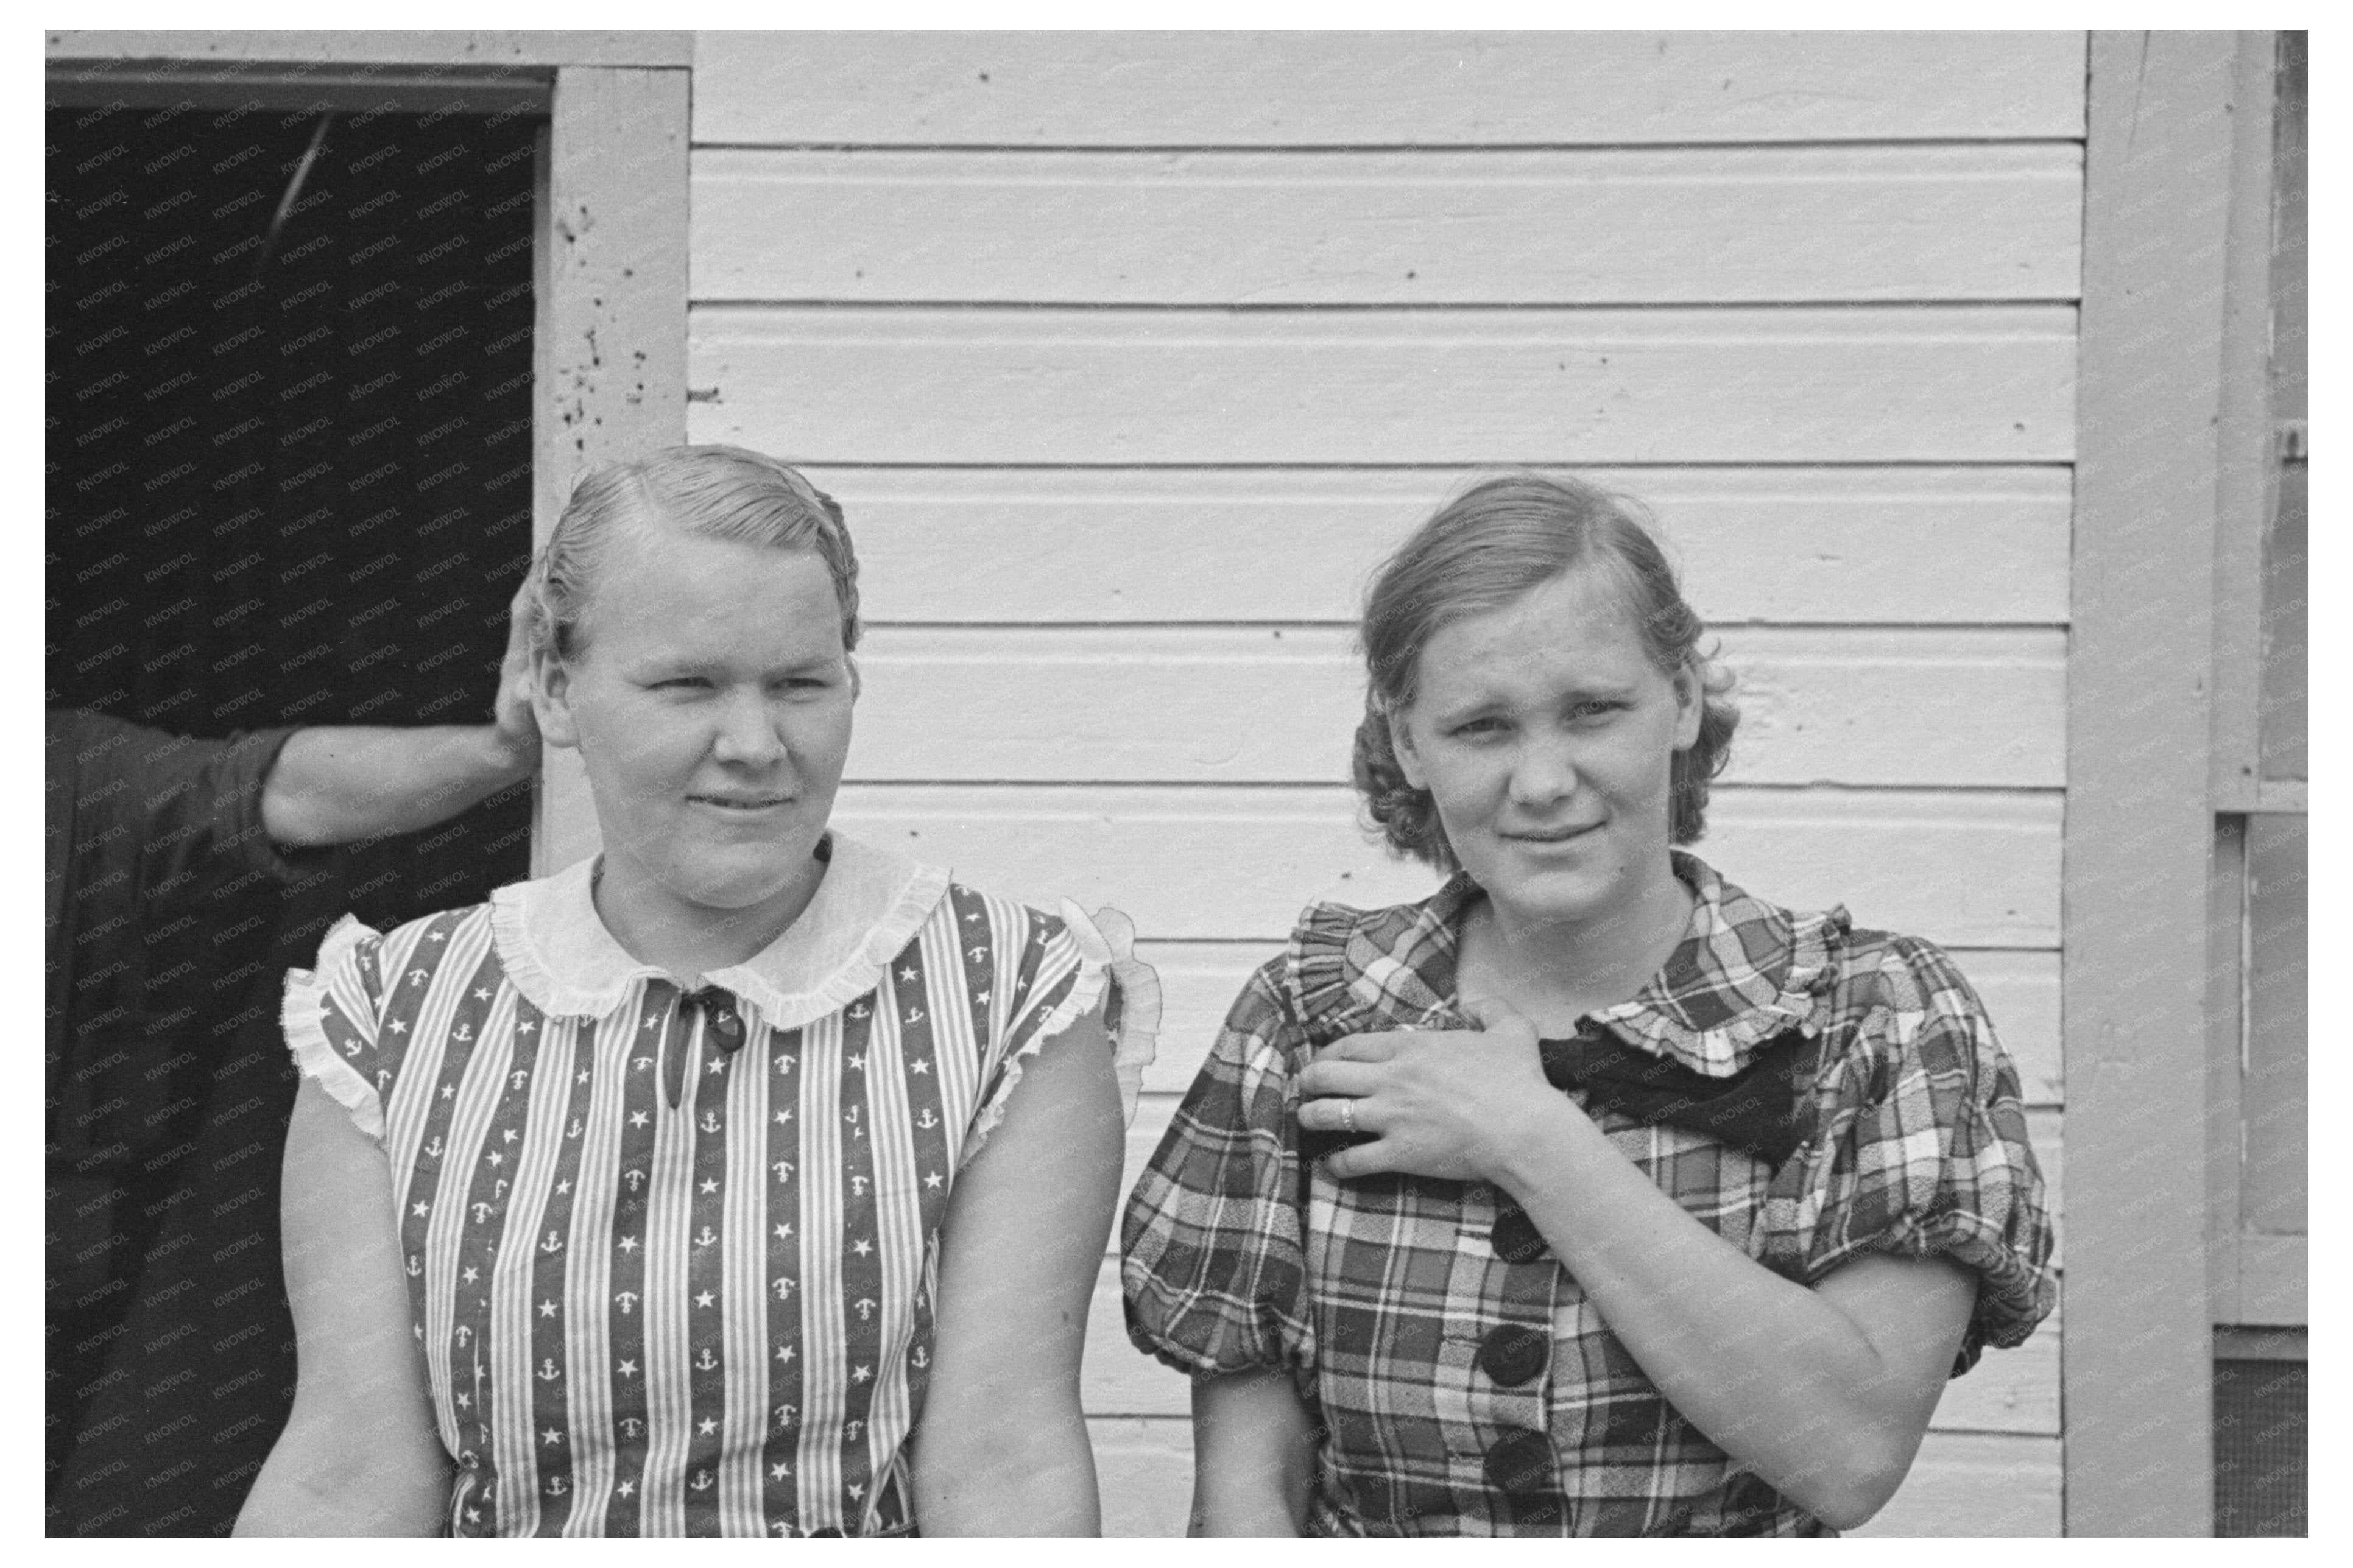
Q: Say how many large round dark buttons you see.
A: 3